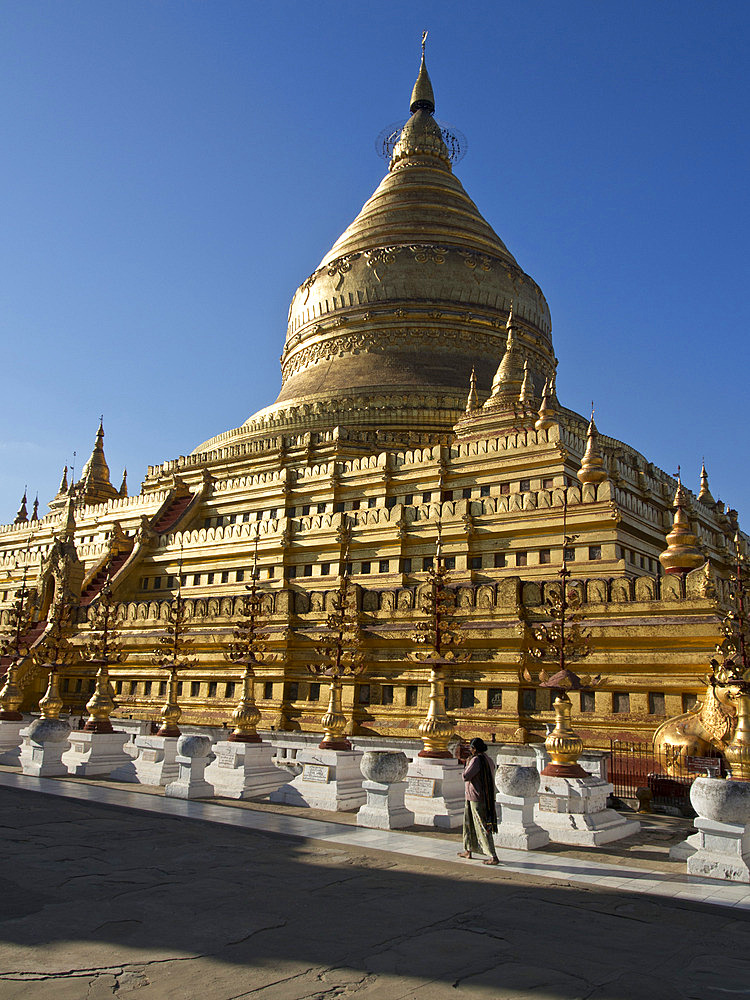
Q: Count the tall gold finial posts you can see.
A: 9